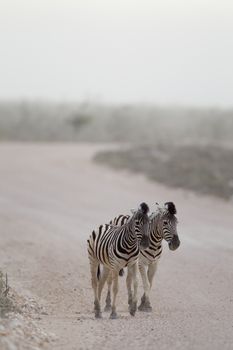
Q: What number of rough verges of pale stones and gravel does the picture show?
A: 1